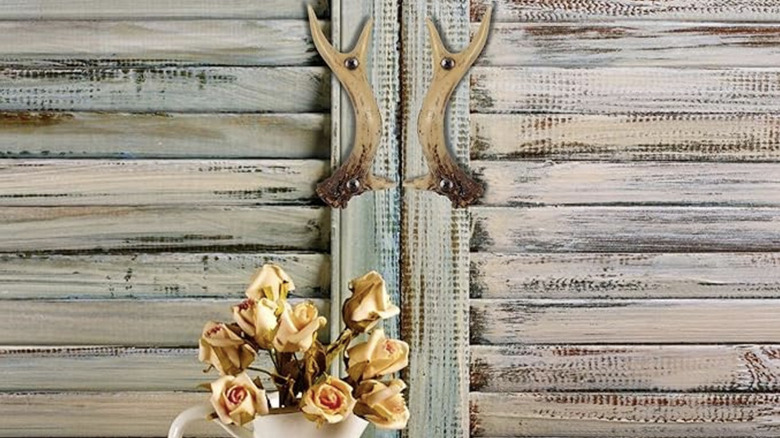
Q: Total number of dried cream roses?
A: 9